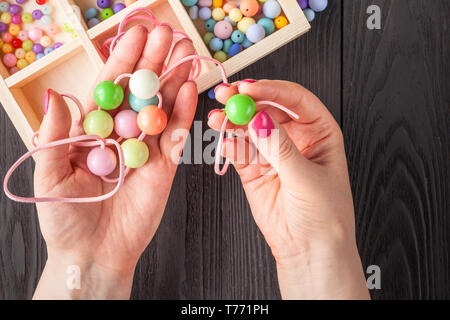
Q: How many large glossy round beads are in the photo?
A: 9